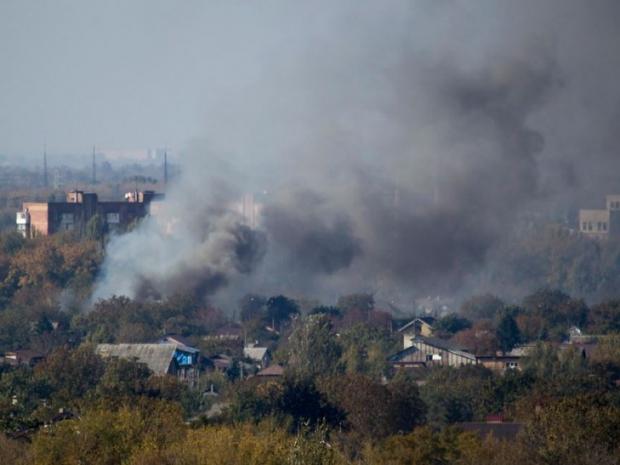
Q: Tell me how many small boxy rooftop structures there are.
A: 2